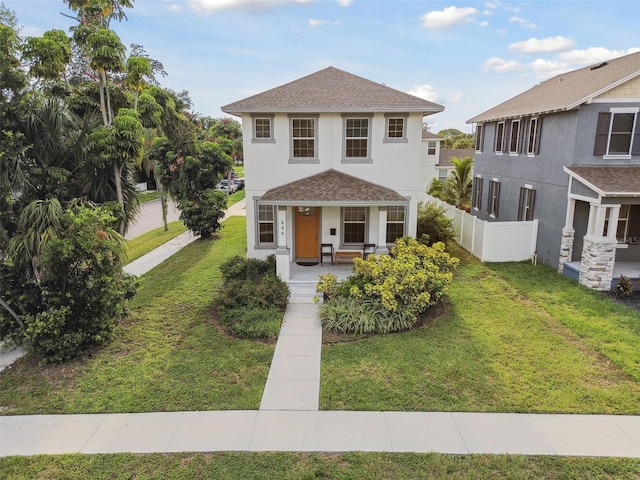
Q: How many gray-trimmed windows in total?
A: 7